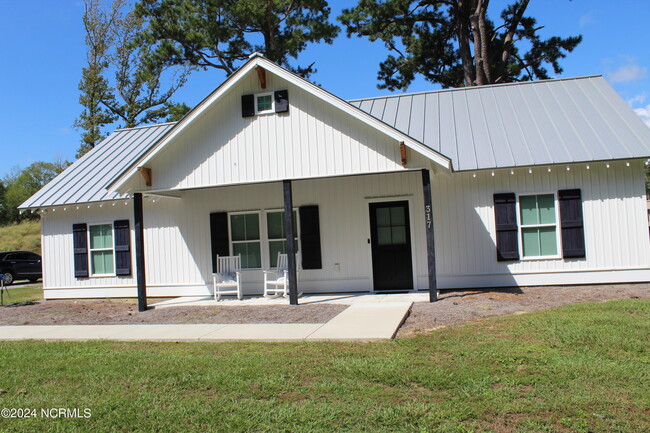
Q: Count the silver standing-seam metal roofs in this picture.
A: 2